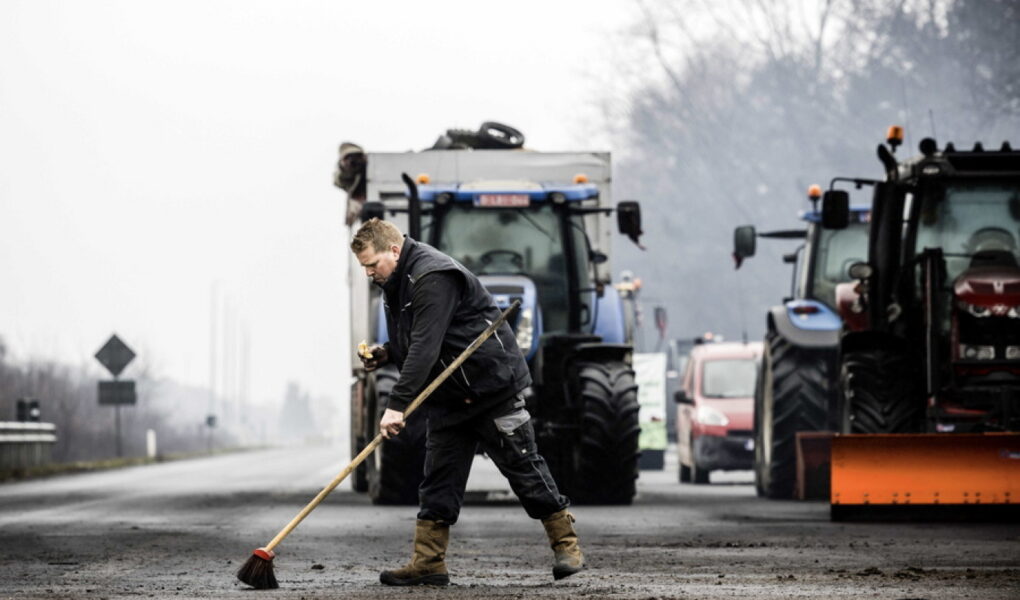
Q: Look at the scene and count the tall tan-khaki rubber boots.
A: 2